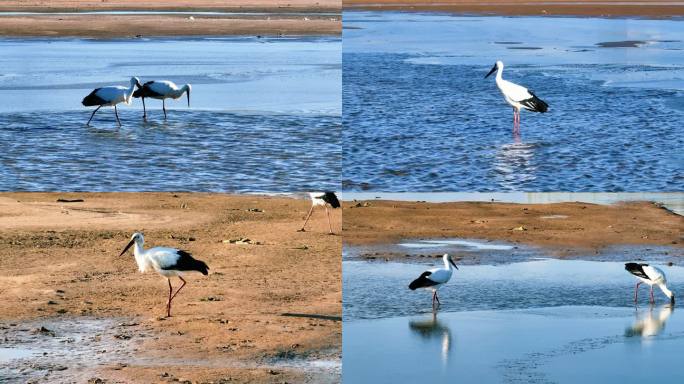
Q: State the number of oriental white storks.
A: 7